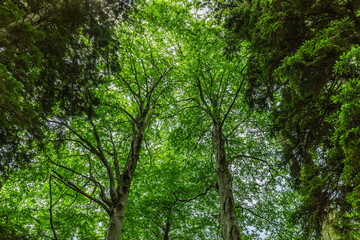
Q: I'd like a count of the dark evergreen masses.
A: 2